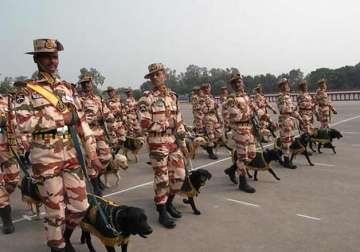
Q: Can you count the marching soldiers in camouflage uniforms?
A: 14